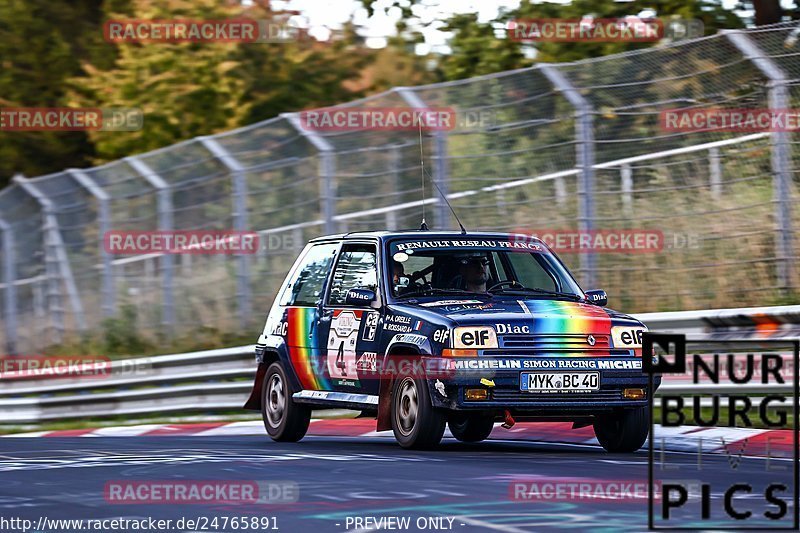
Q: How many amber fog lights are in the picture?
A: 2